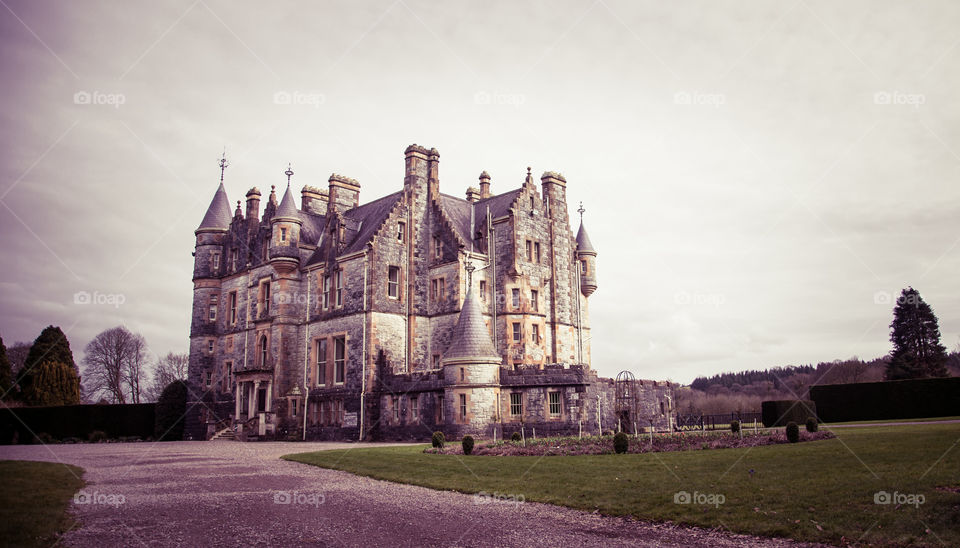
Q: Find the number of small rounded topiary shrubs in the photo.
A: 7